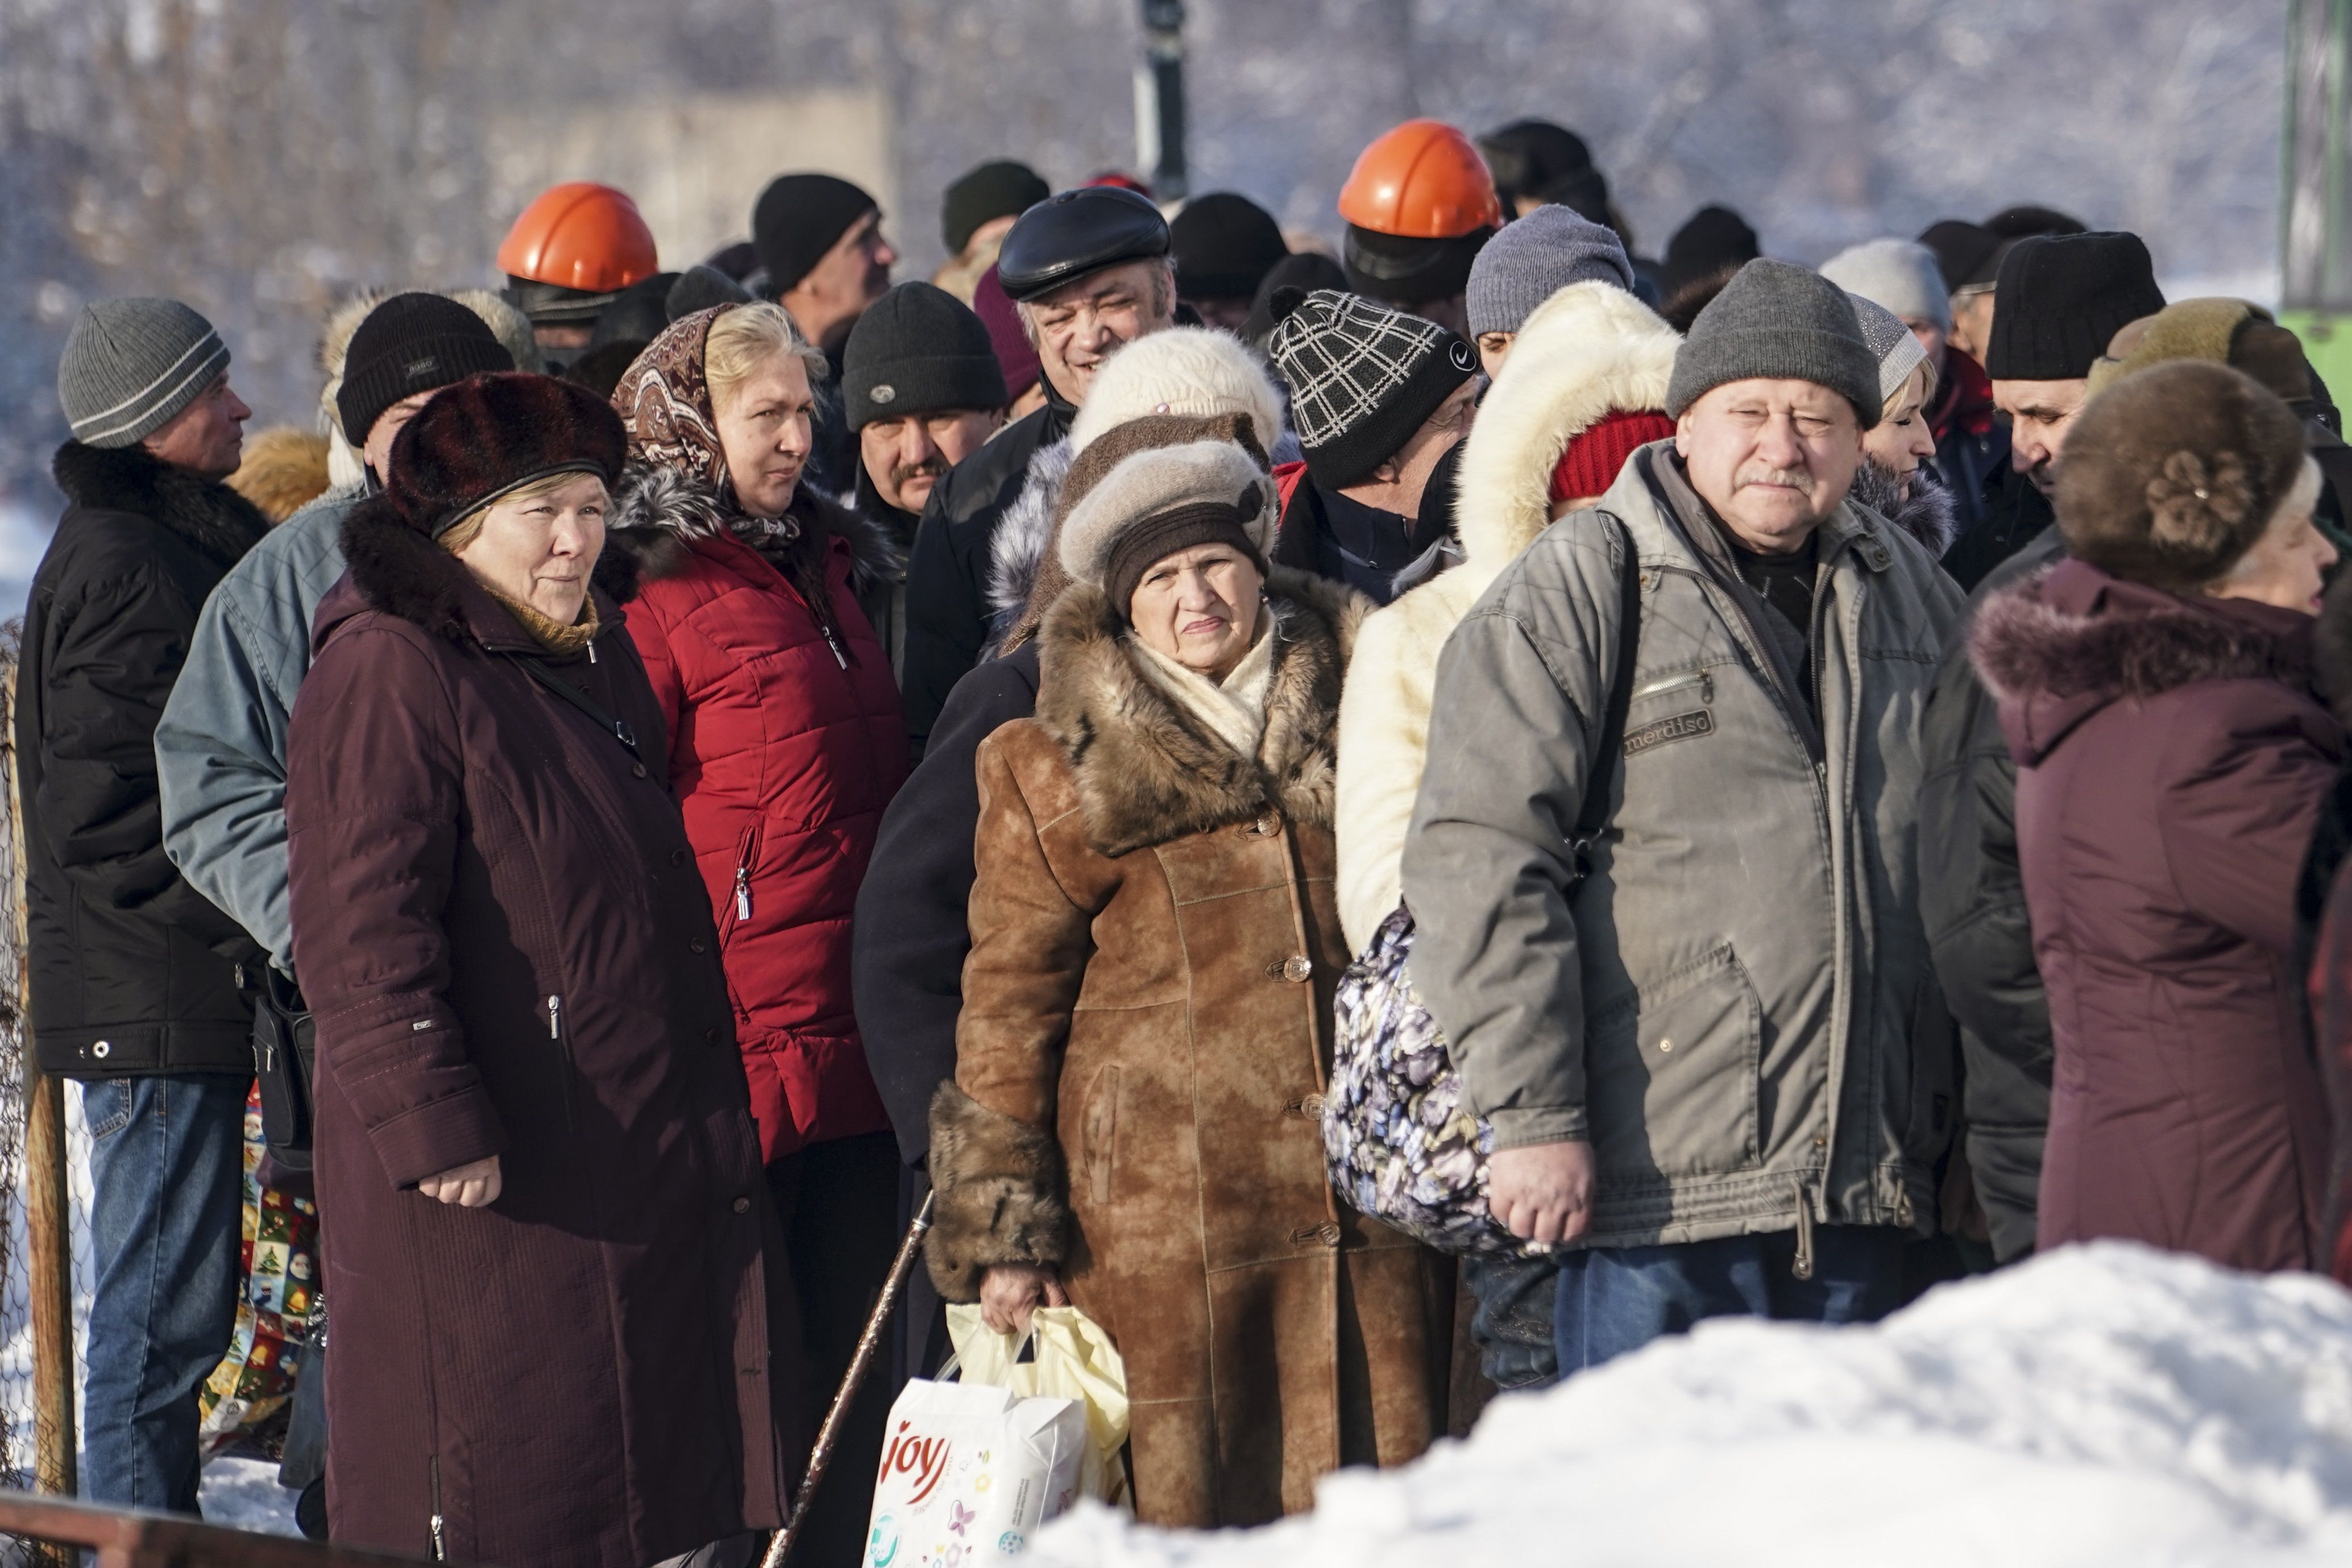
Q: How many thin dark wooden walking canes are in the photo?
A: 1